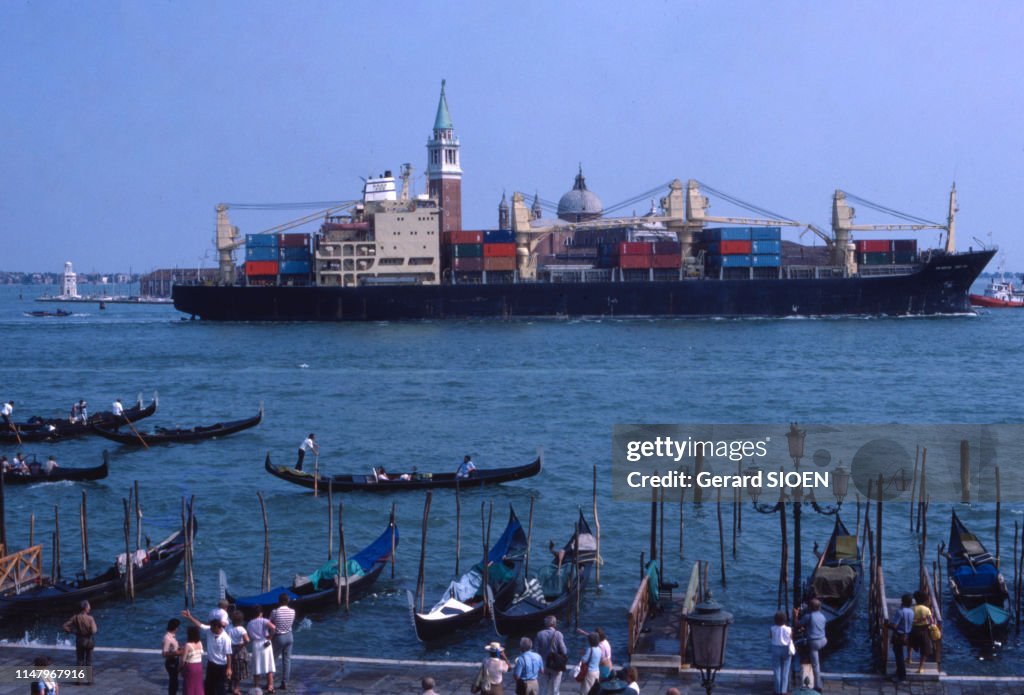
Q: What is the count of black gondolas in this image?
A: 11